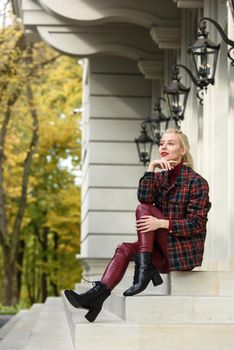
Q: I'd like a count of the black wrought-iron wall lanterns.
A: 4